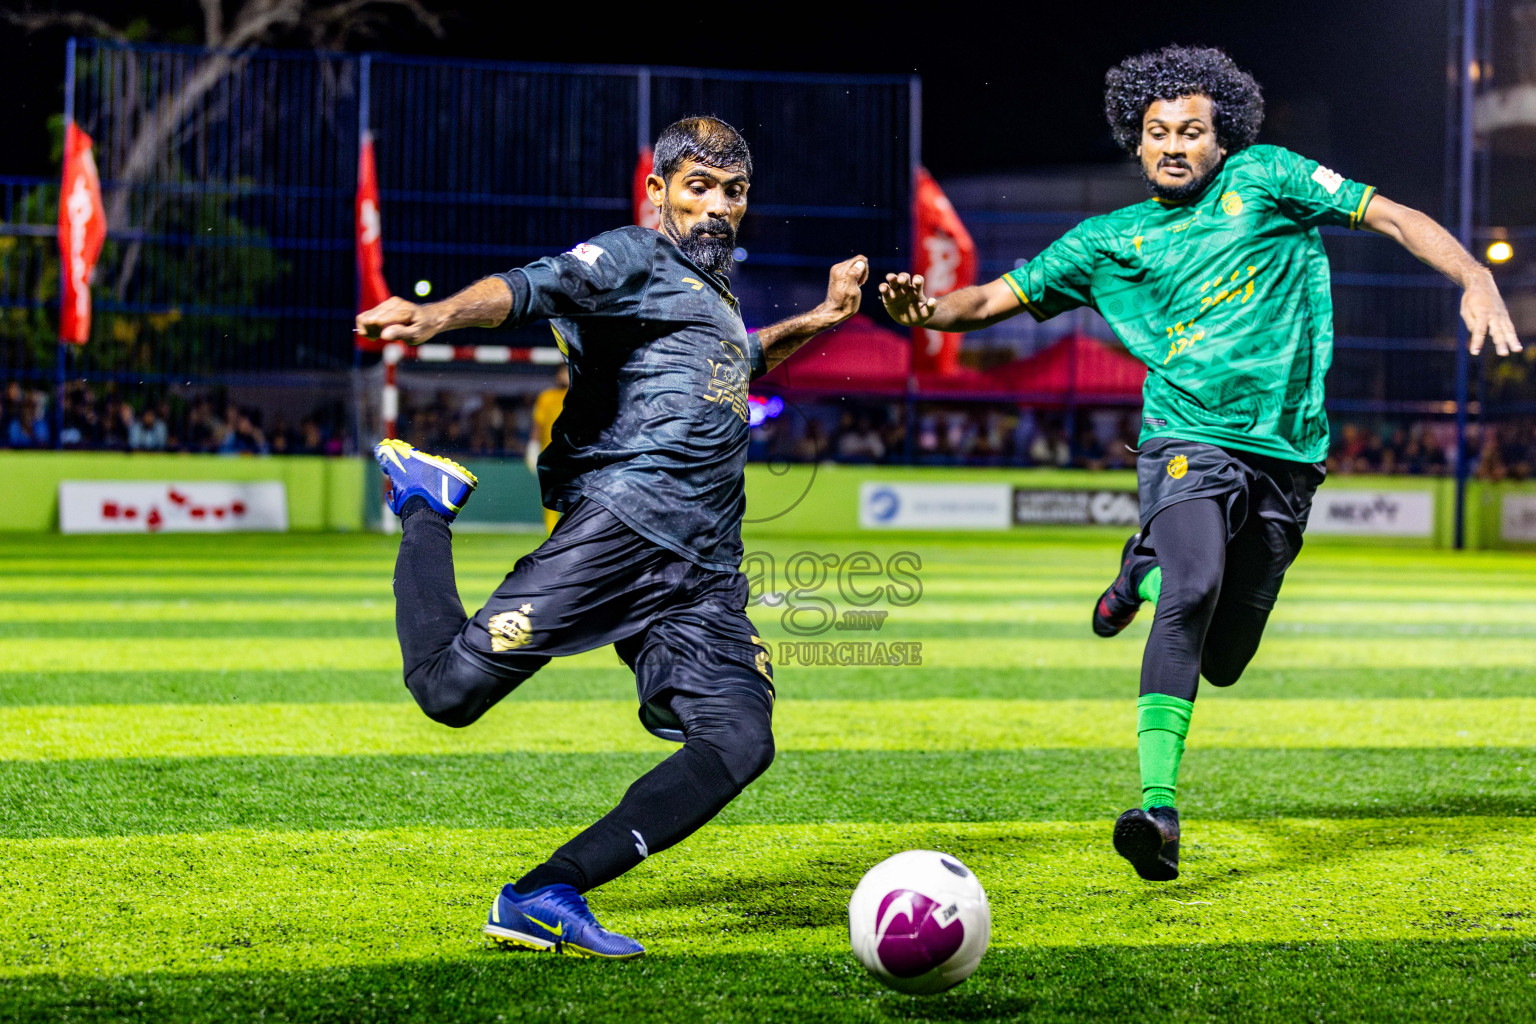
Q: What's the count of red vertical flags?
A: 4